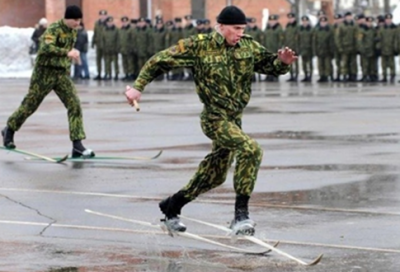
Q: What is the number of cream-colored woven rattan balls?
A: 0